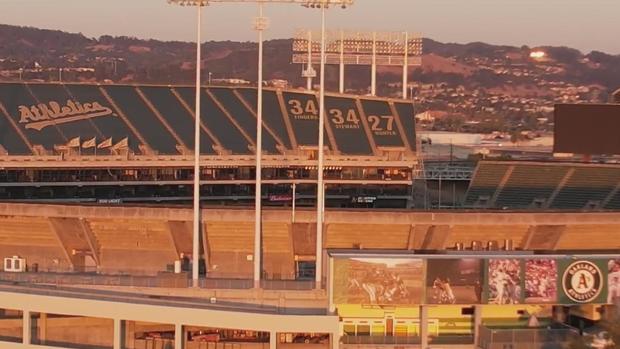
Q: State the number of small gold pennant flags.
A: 4